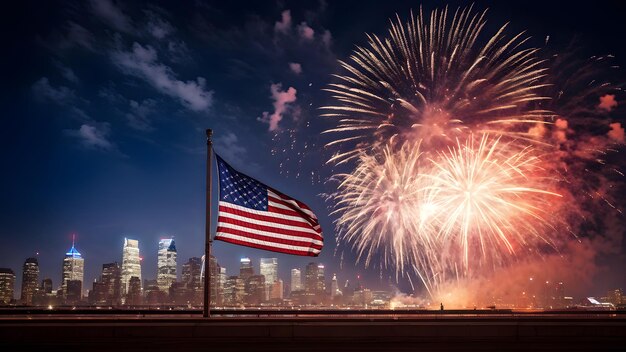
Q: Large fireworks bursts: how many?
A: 3